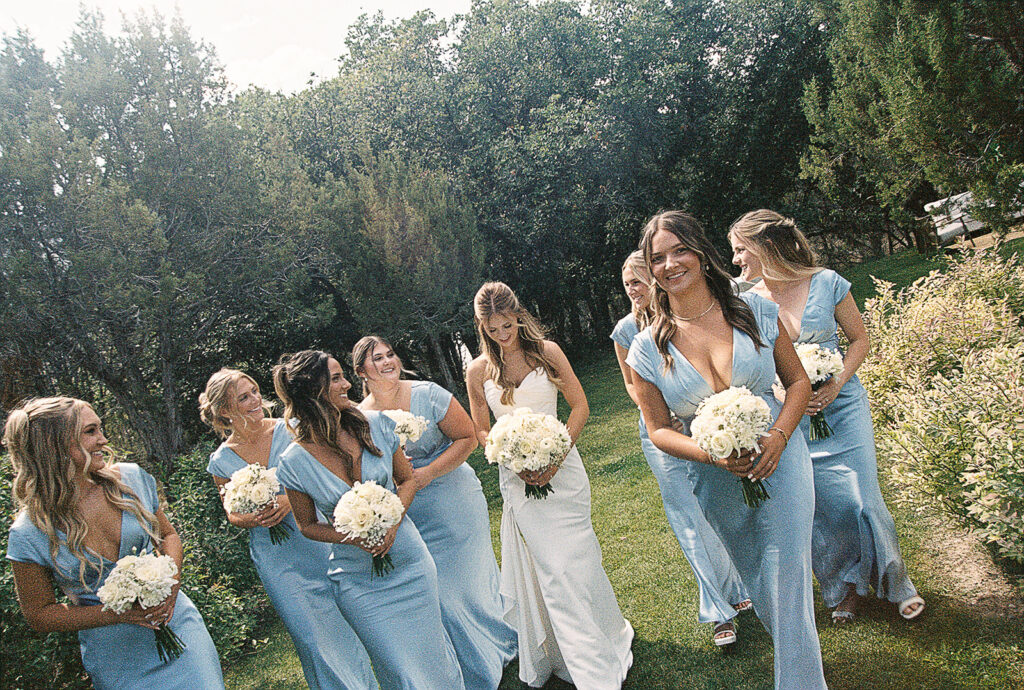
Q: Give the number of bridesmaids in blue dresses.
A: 7